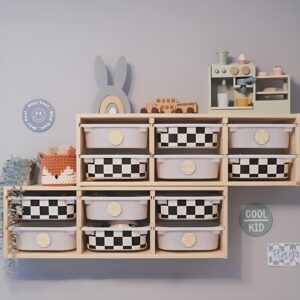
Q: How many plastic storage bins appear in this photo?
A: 12